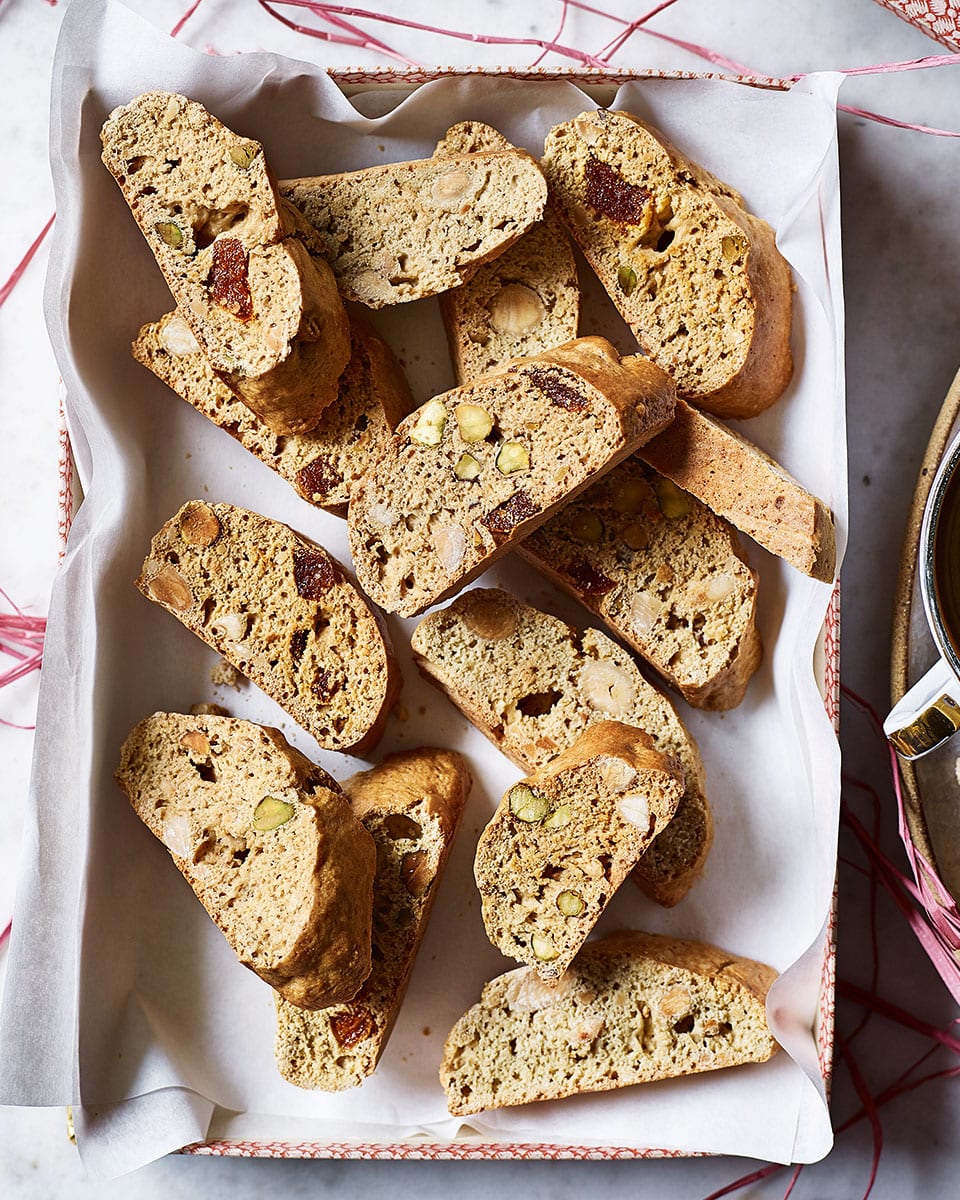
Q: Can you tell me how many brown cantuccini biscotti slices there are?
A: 14